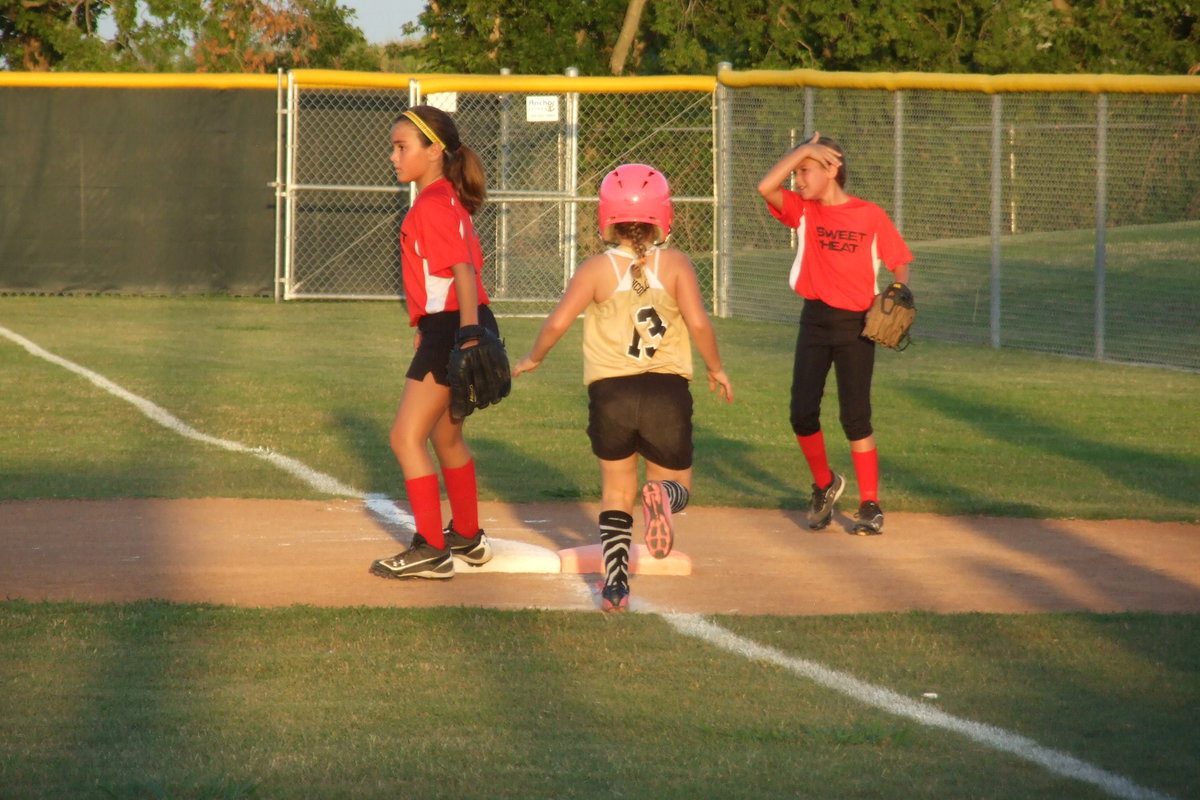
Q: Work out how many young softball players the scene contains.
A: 3